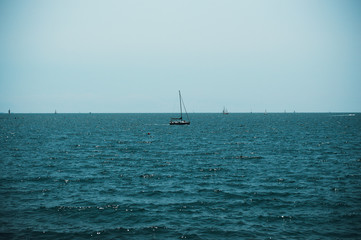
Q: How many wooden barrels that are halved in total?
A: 0